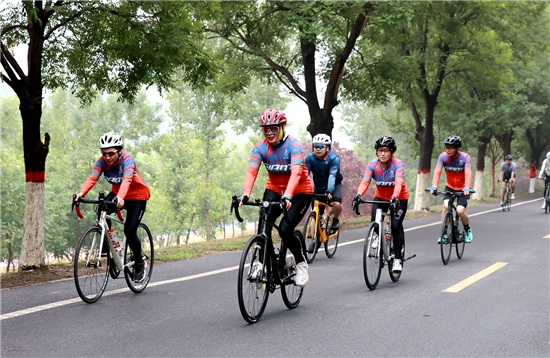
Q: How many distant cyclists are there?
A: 2